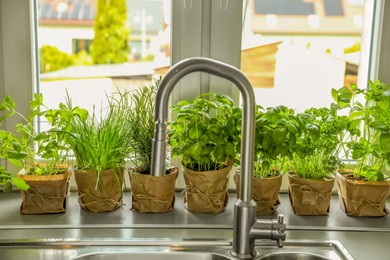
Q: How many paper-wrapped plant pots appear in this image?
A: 7